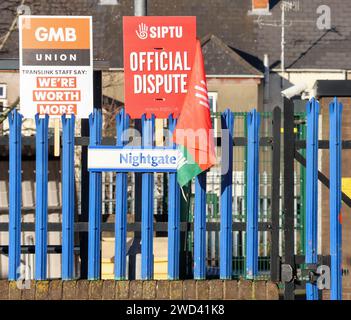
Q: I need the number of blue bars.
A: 12